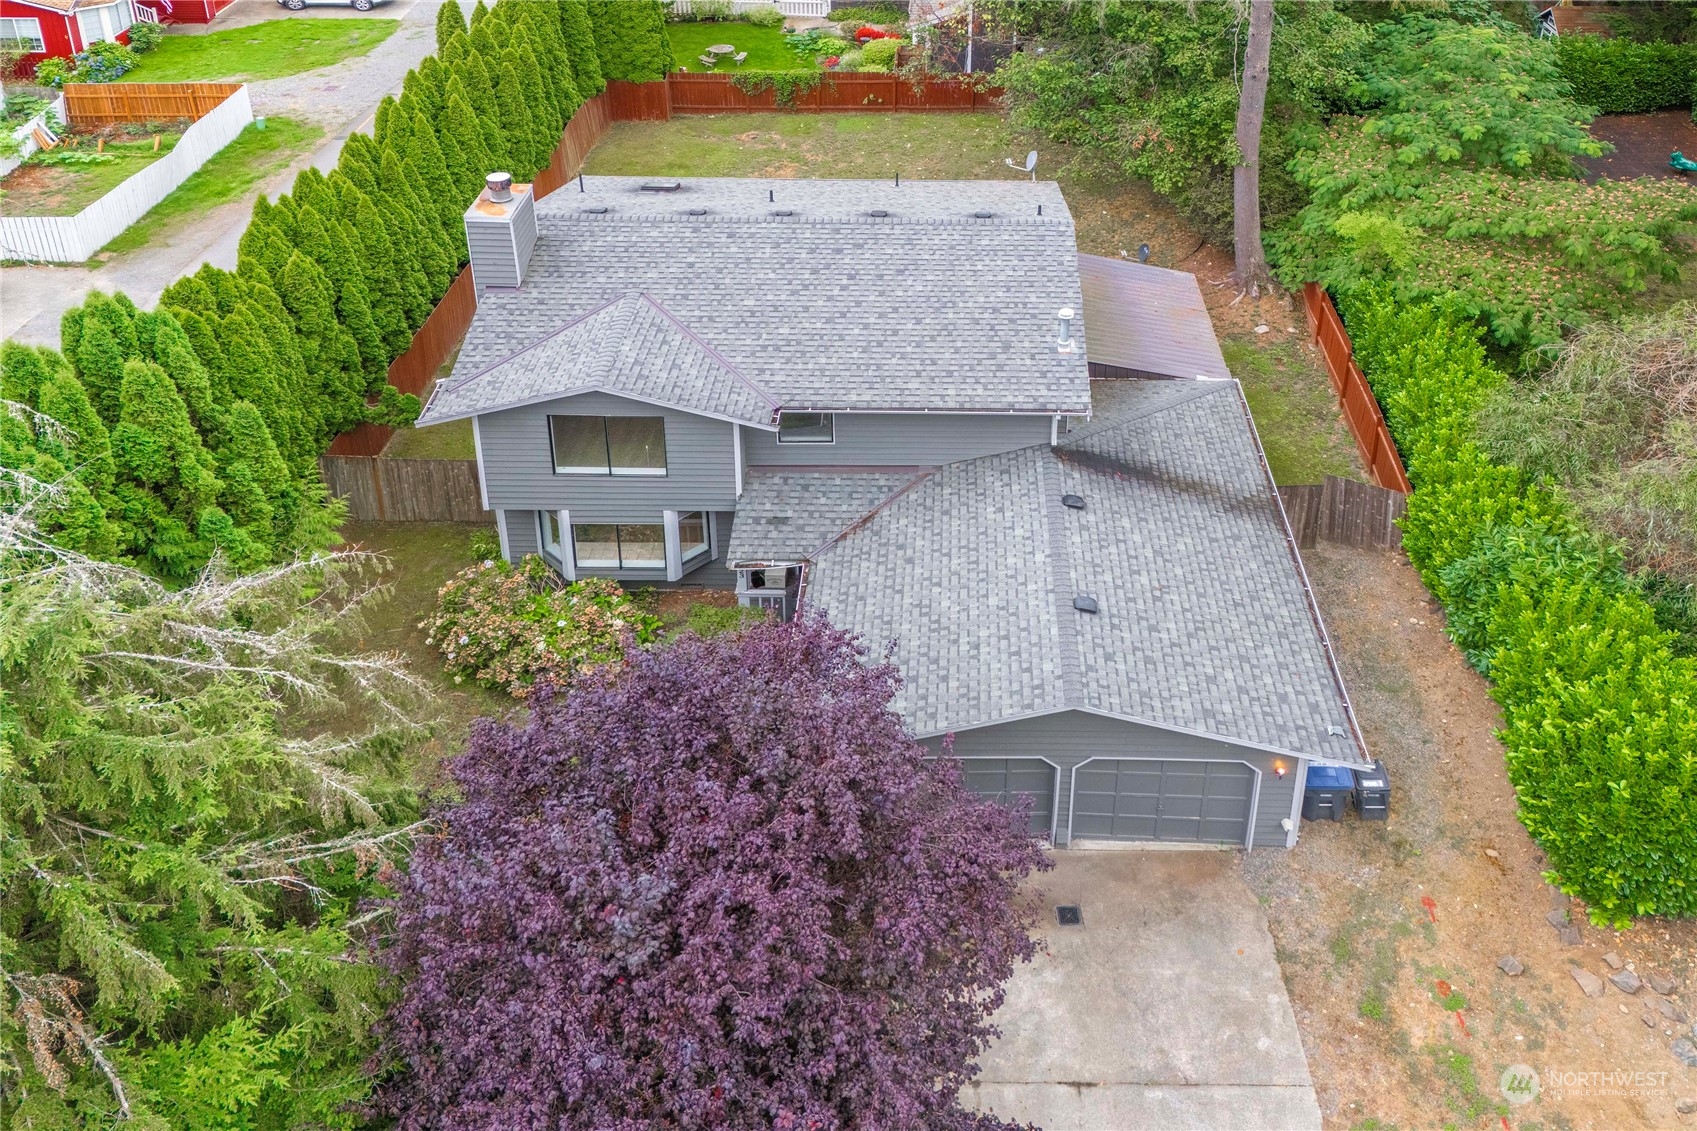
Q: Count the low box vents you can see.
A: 7